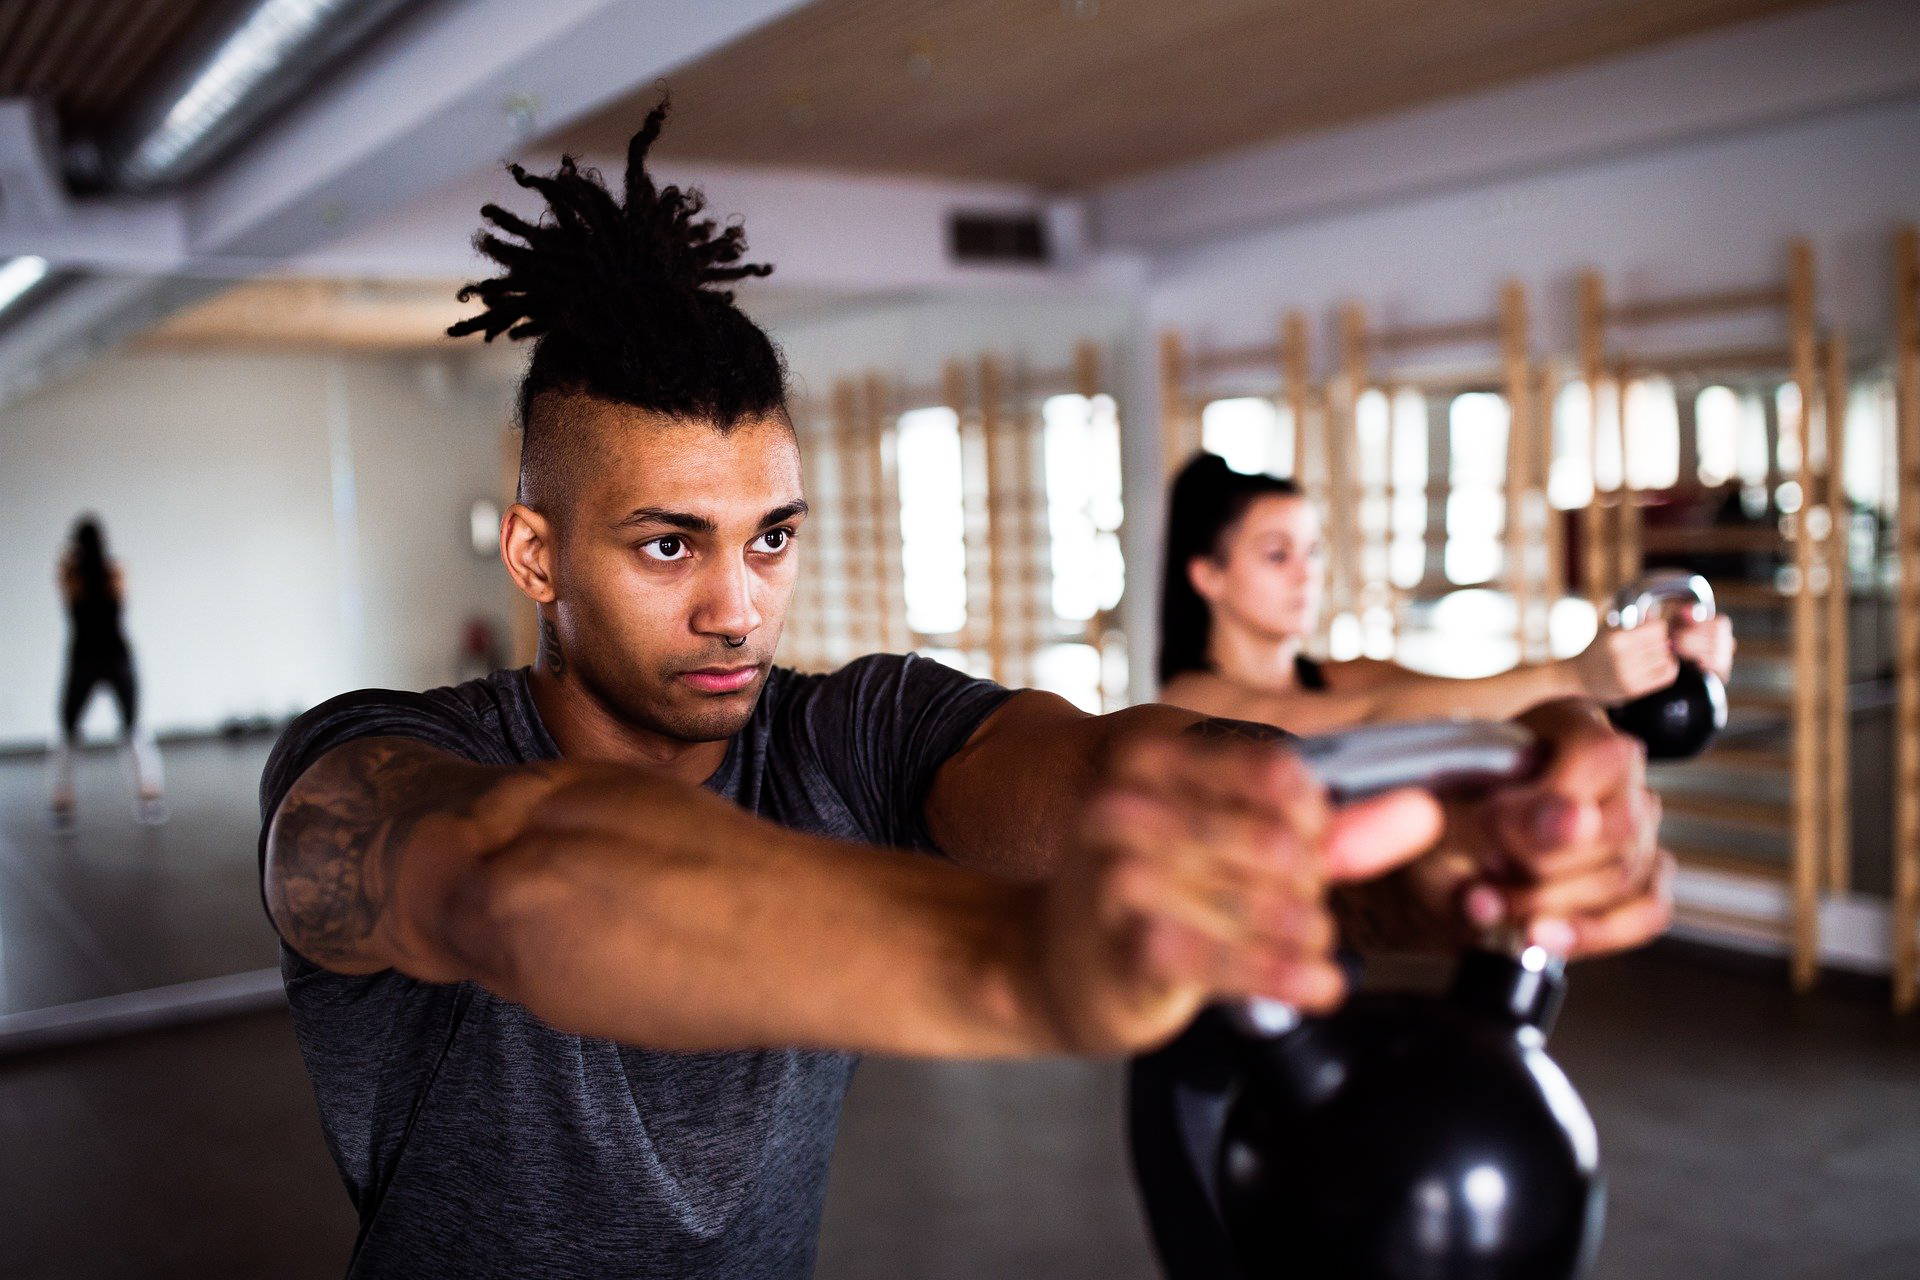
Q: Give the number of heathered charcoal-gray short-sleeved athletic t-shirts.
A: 1